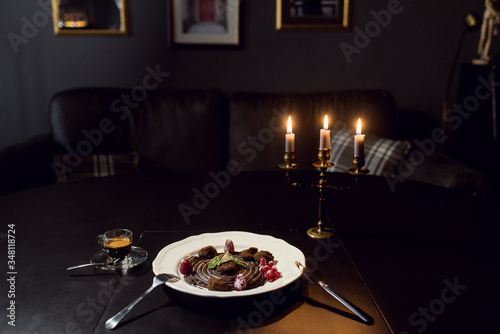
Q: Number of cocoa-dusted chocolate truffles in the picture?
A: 5